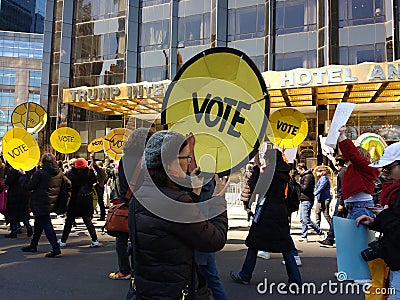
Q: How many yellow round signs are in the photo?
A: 7